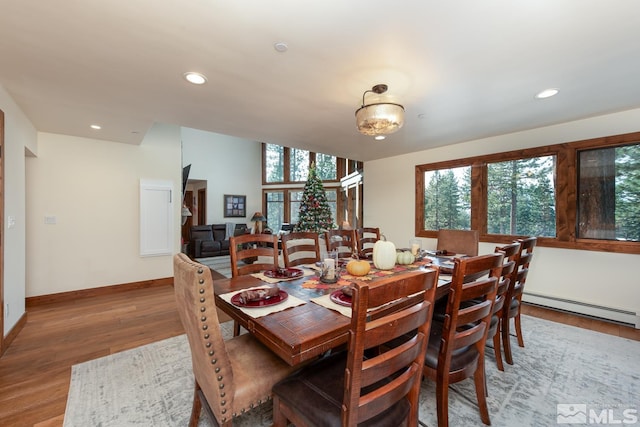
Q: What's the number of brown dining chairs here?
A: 10